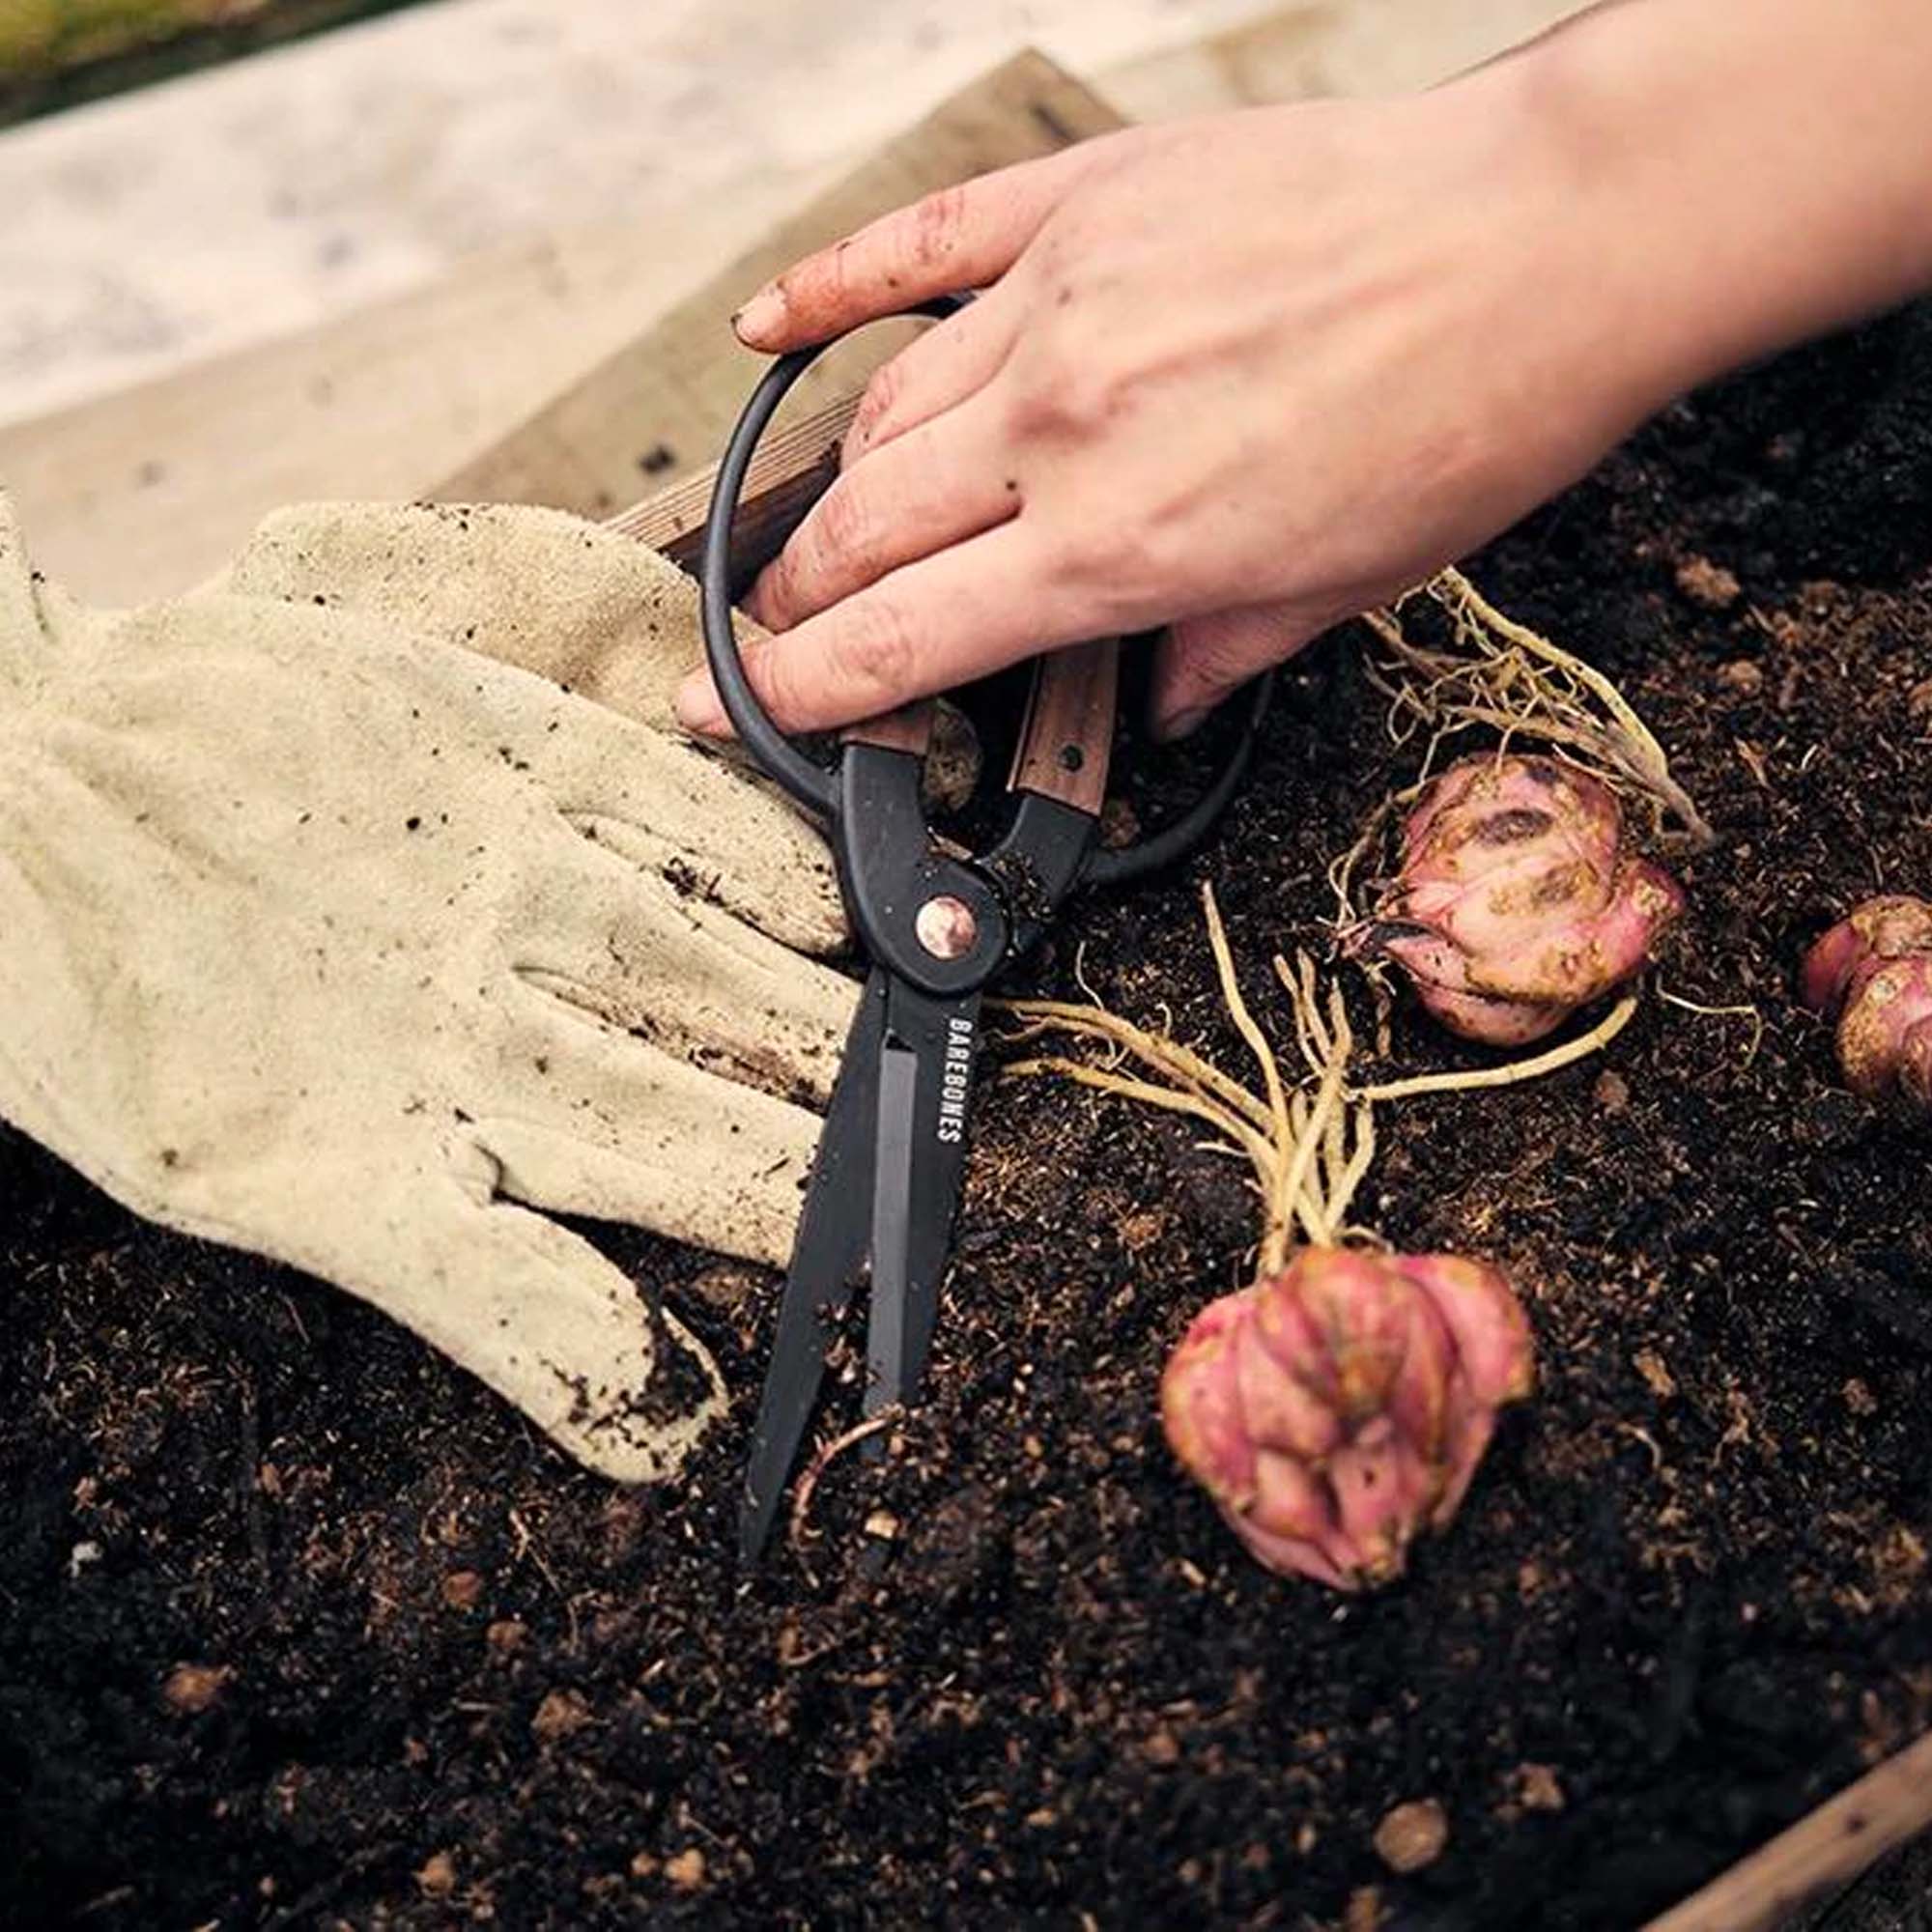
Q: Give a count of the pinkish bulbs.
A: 3